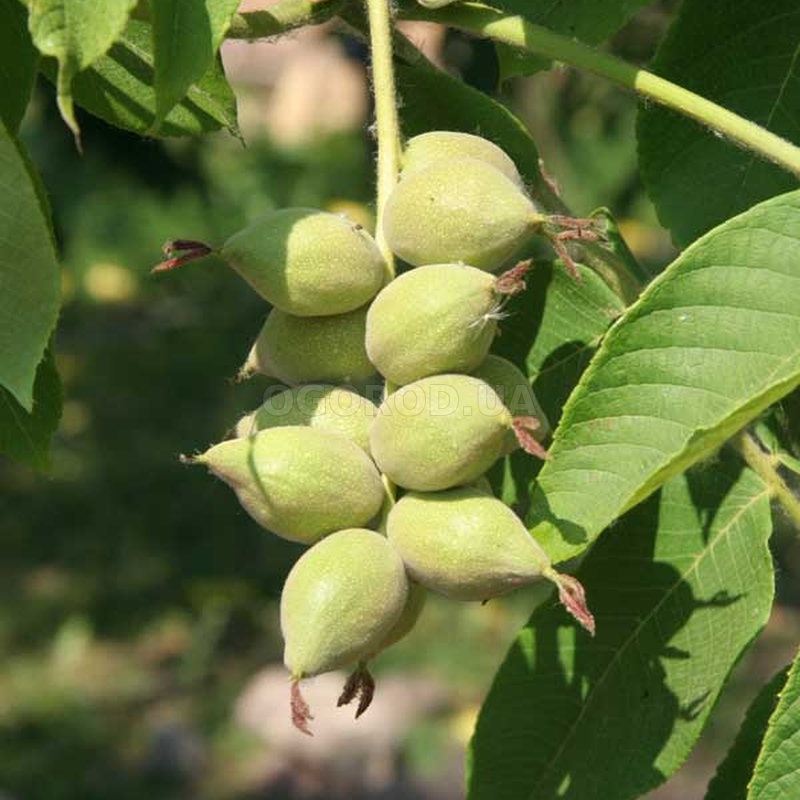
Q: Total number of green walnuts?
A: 12